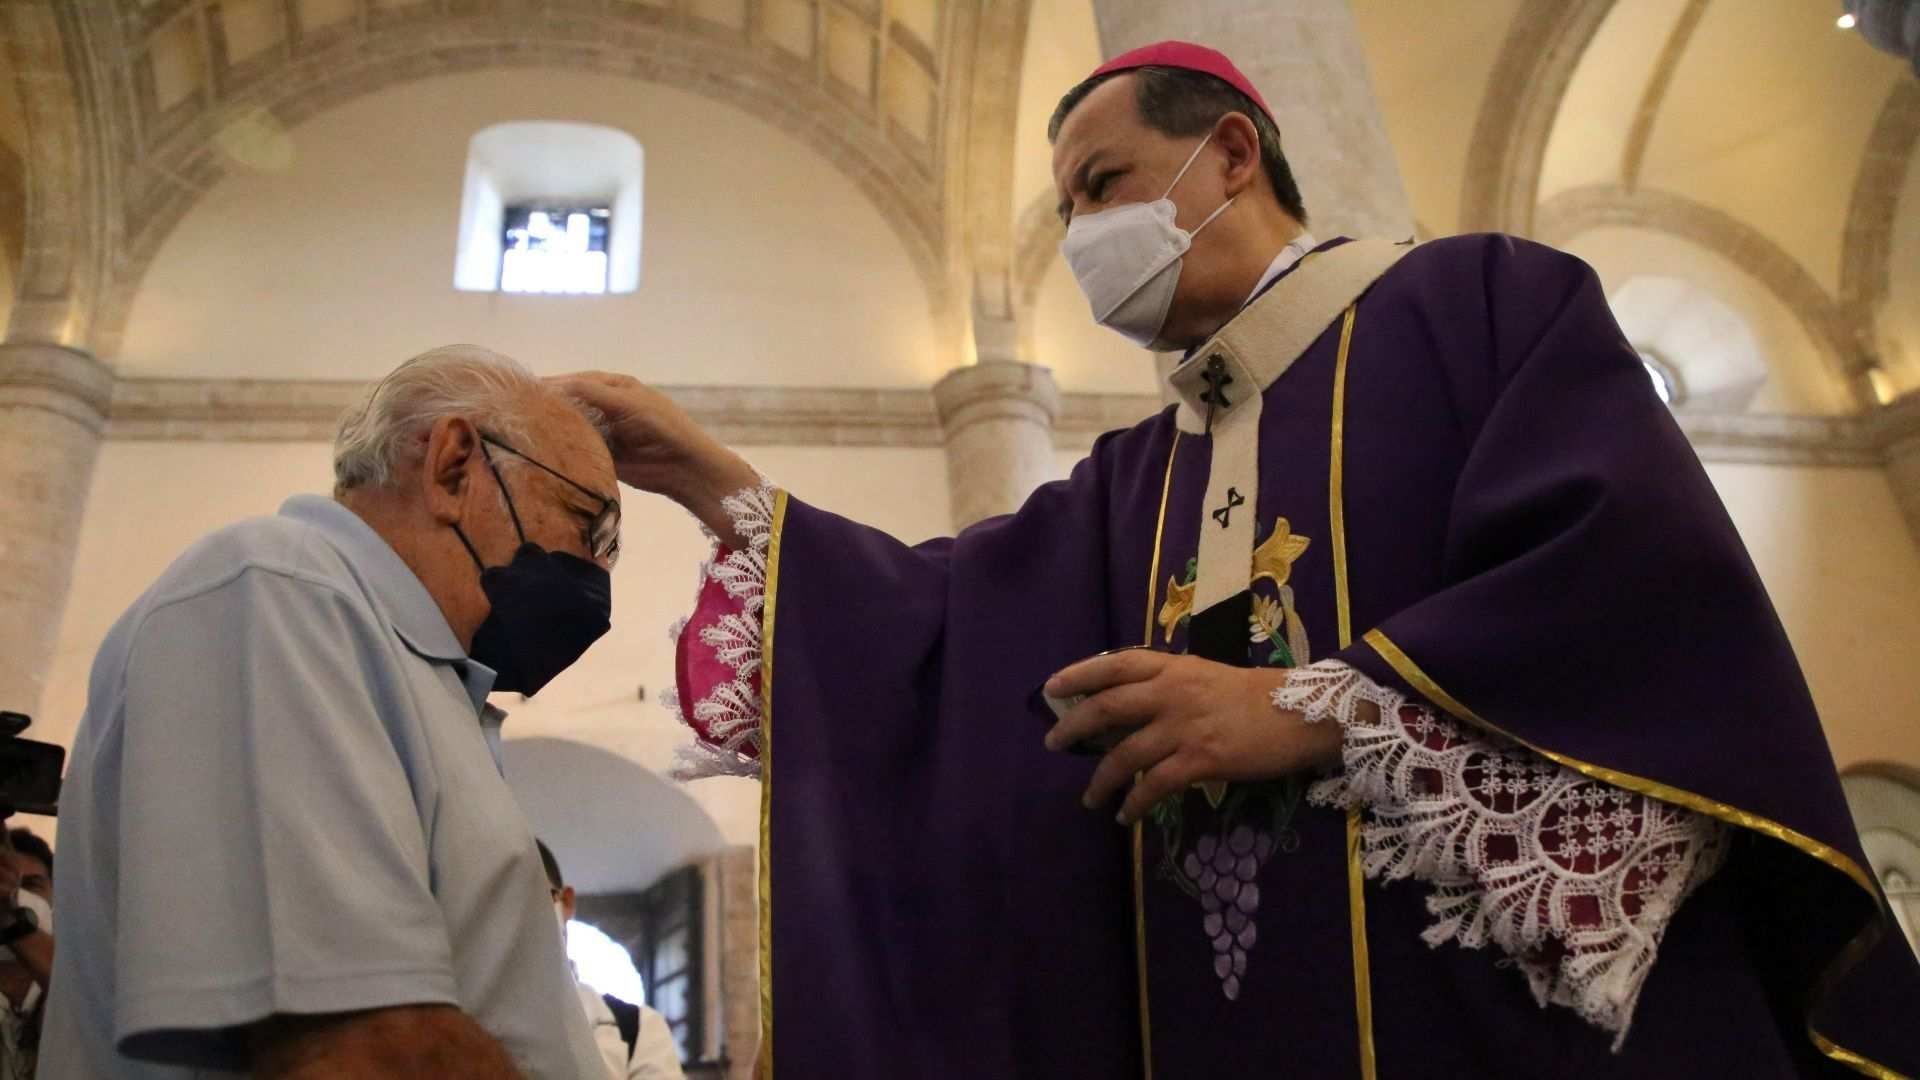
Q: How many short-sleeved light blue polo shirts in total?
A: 1